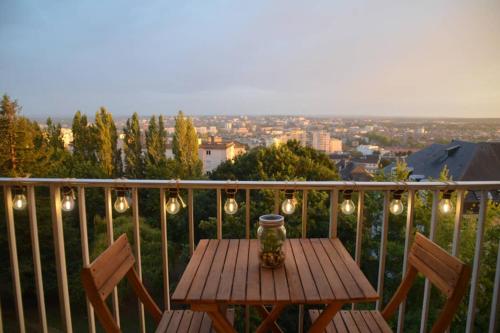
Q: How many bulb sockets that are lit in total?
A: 9